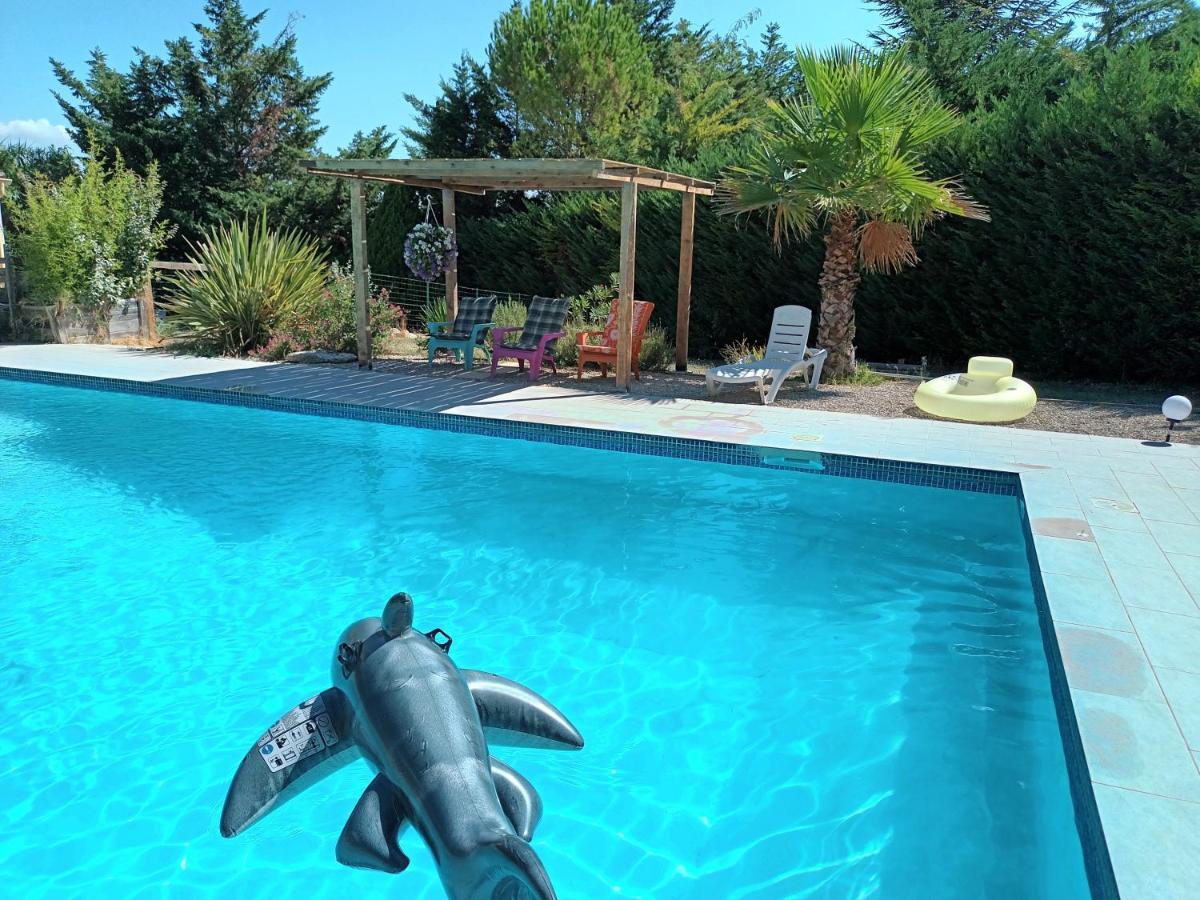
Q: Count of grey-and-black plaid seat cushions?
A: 2